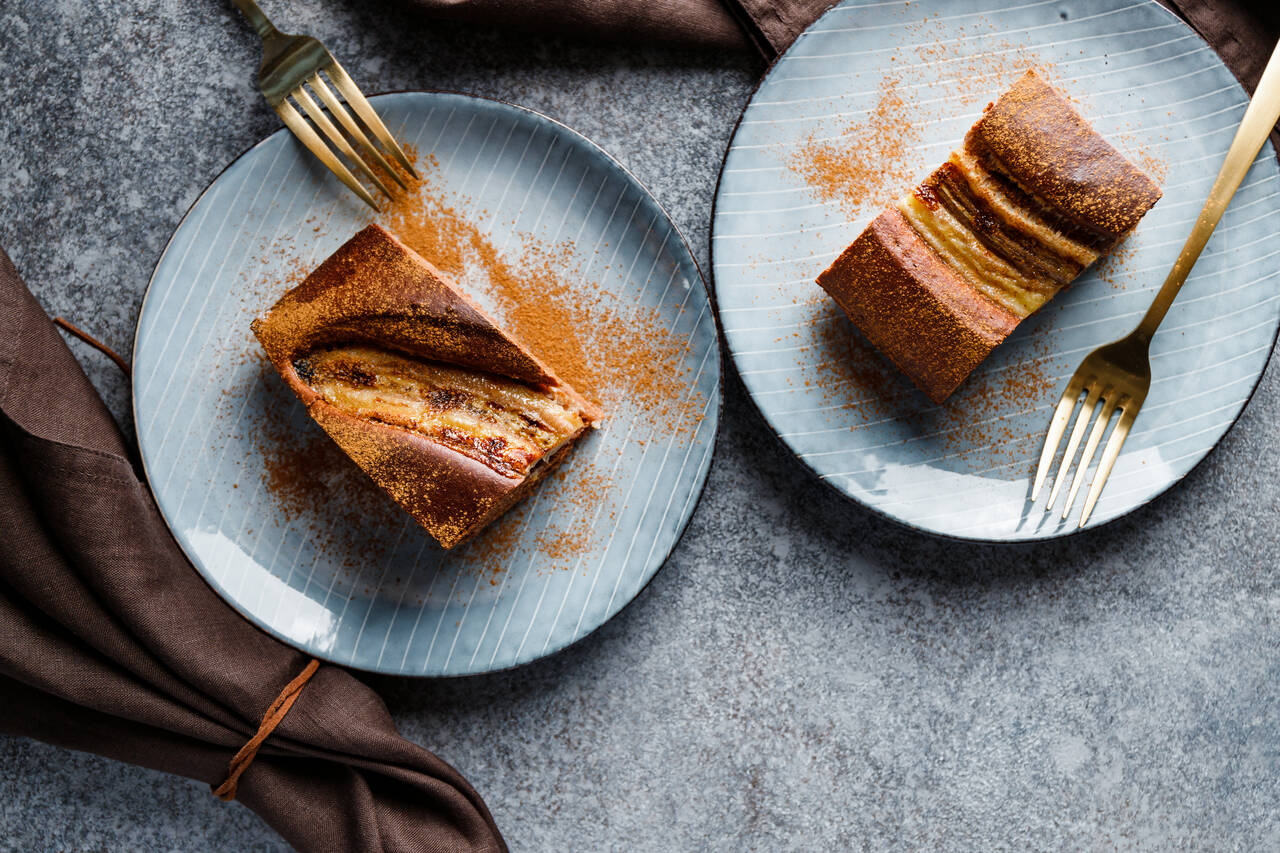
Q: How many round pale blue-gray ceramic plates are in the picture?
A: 2